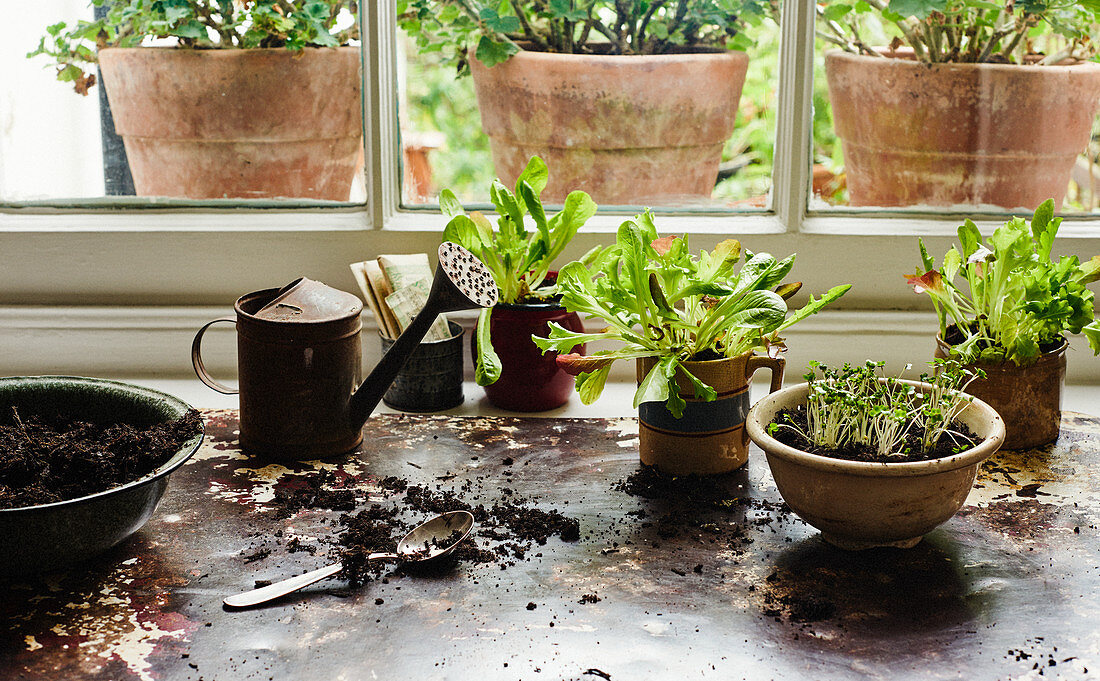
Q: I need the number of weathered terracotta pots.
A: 3